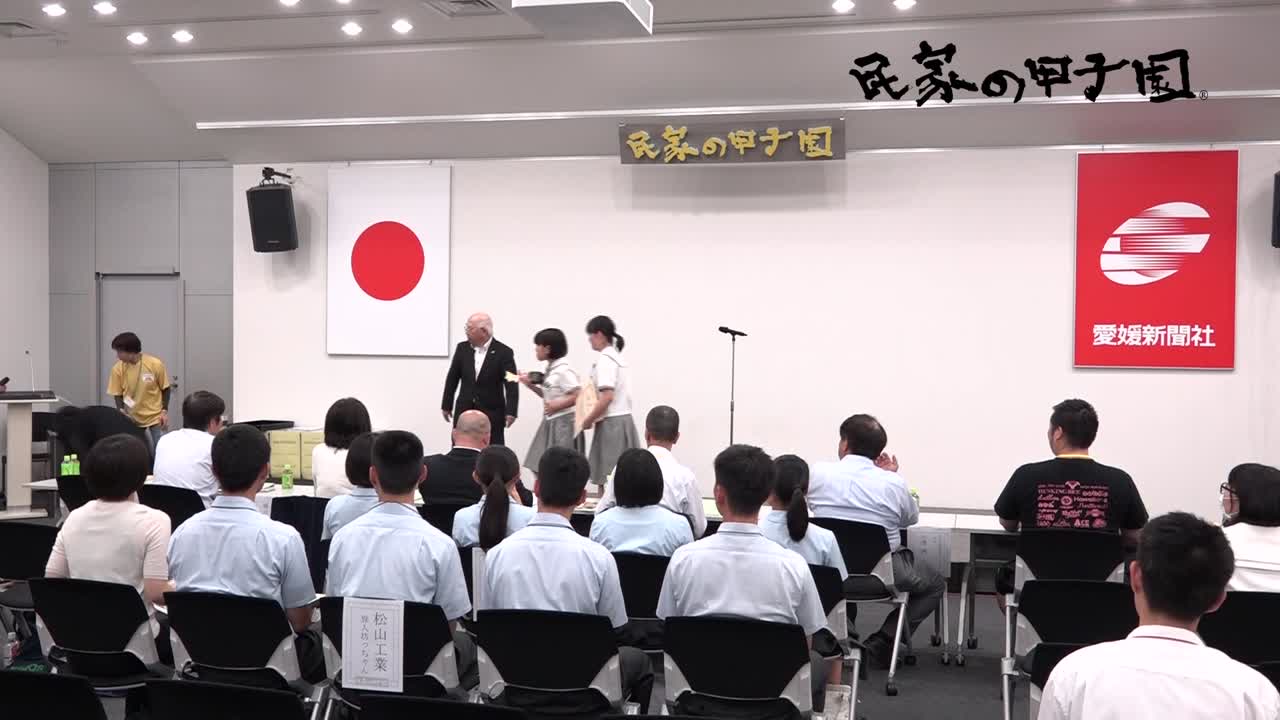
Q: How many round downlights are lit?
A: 10